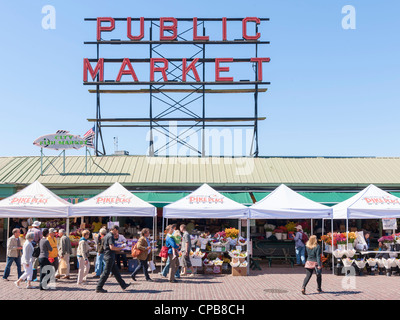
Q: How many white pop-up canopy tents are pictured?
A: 5